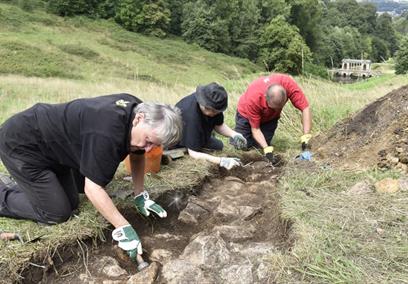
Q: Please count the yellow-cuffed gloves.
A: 2